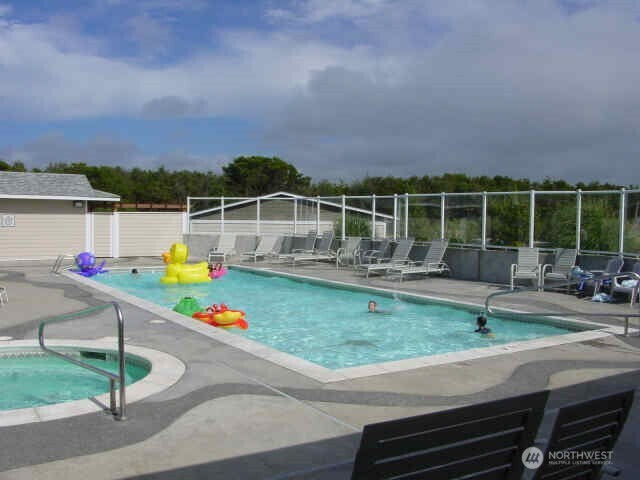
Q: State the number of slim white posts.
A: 14